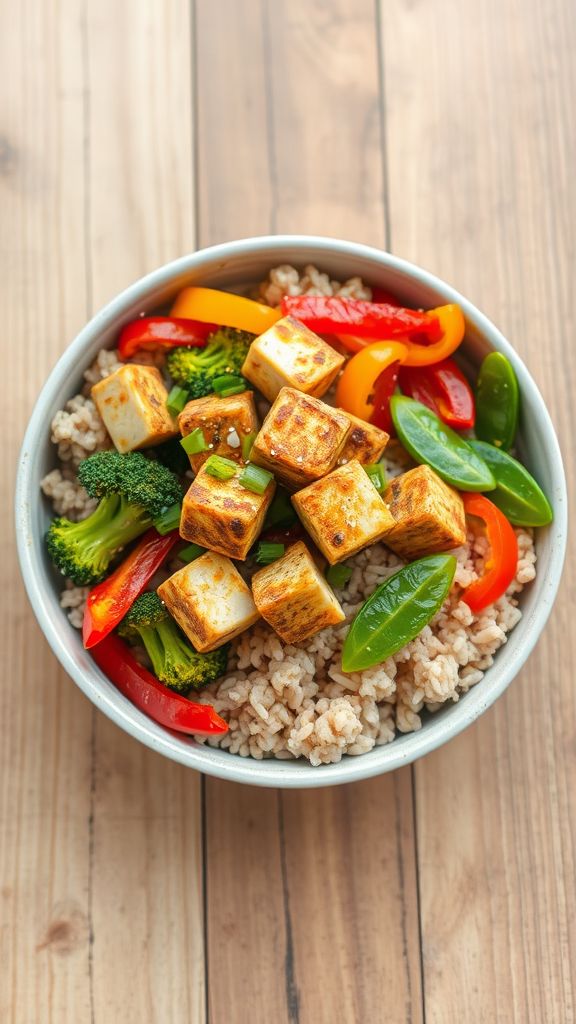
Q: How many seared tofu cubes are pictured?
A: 10